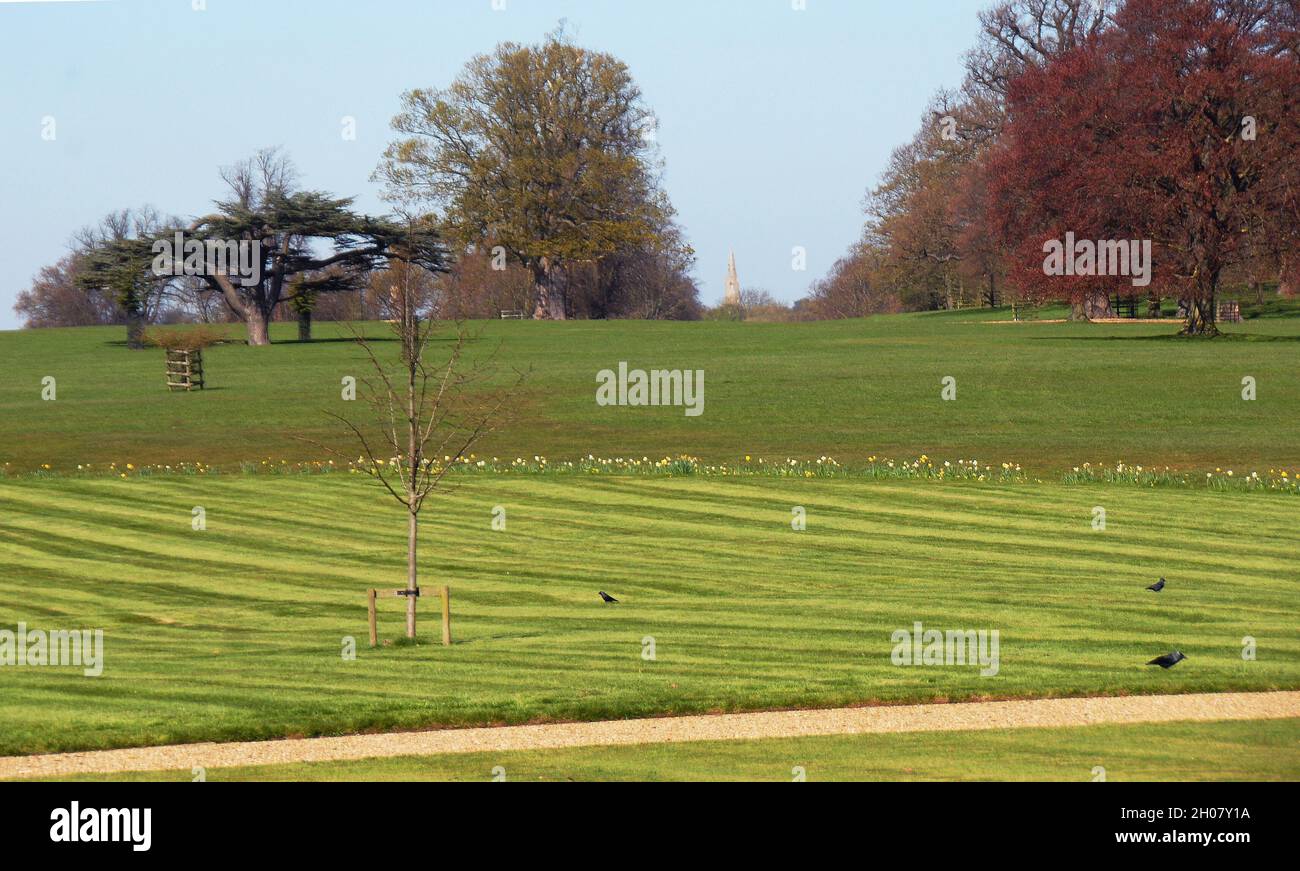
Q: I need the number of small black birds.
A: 3